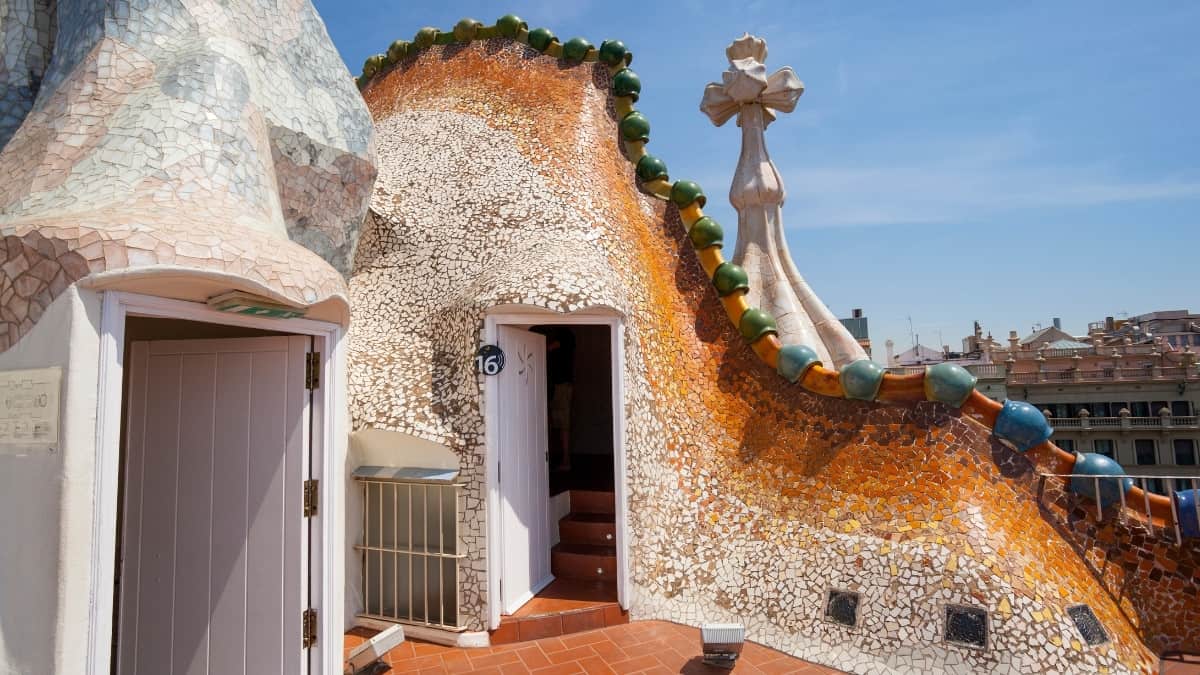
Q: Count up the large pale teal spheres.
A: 3